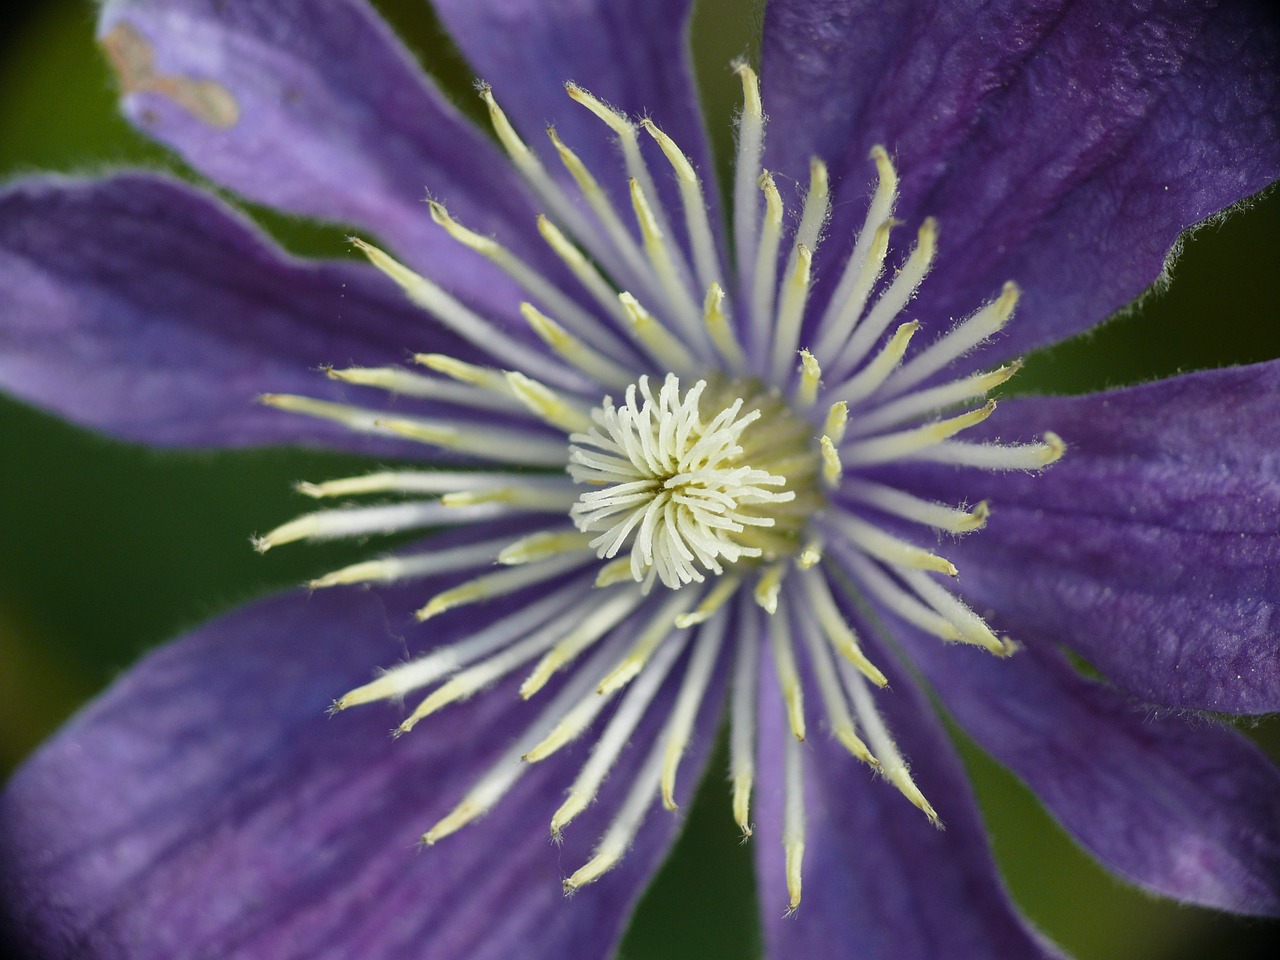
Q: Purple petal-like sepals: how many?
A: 8